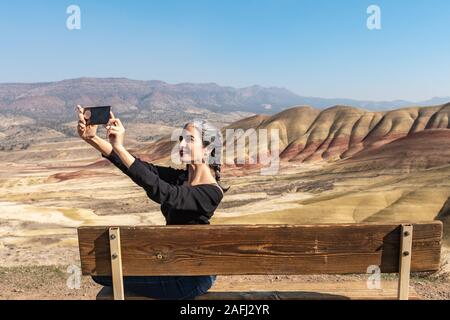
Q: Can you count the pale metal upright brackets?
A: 2